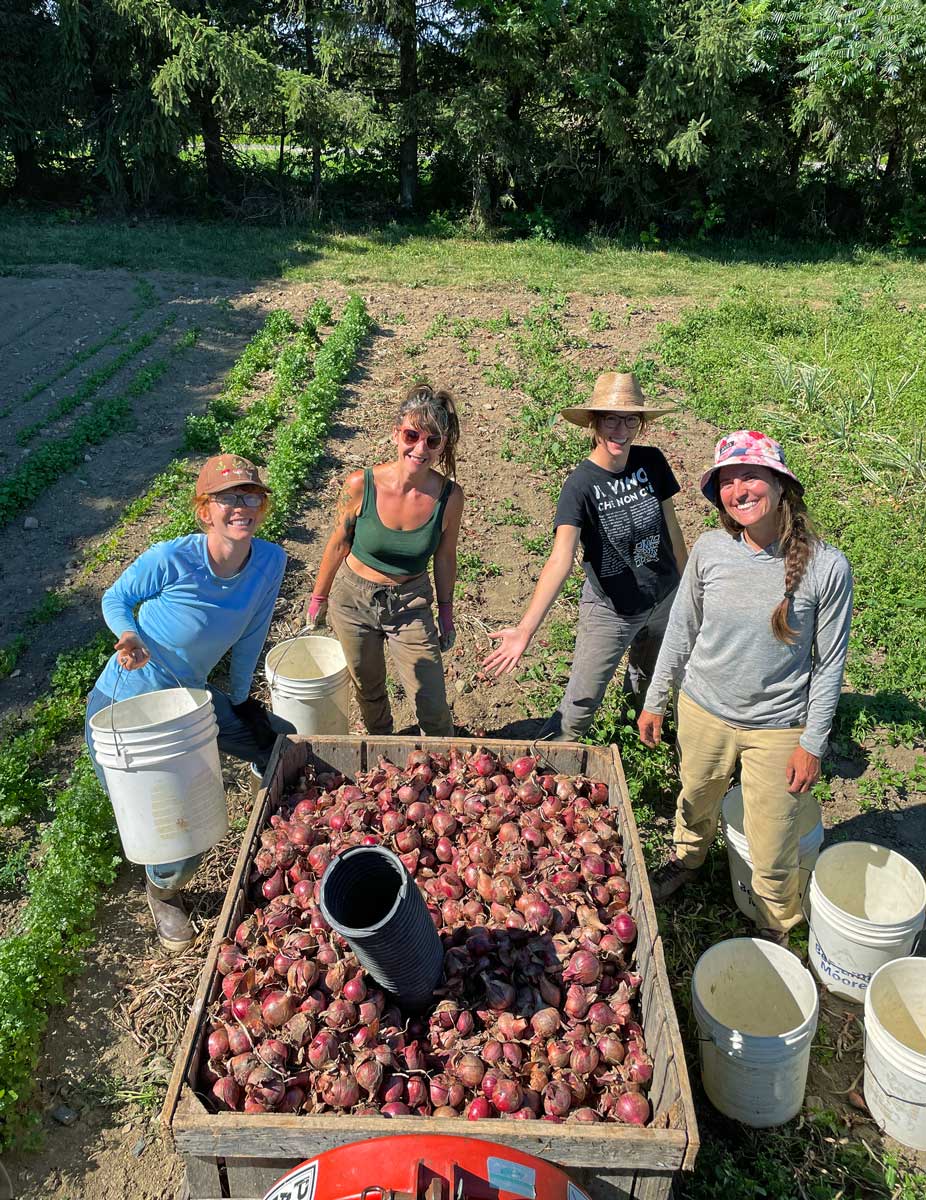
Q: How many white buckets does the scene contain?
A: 6